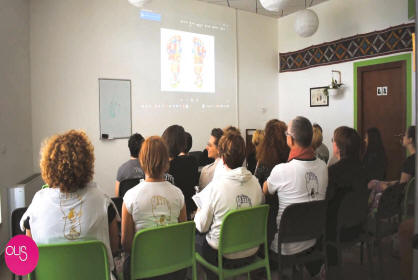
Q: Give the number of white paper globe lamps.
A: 3